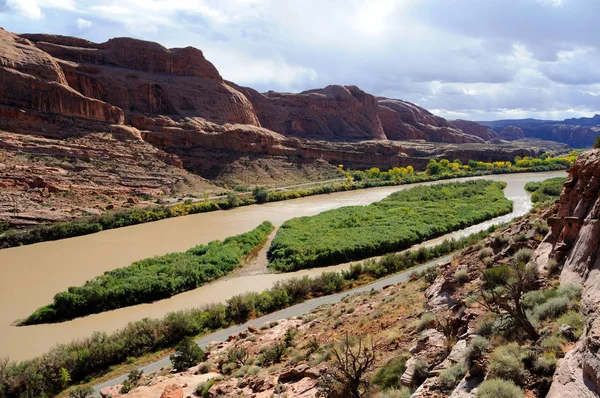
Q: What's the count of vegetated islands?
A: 2